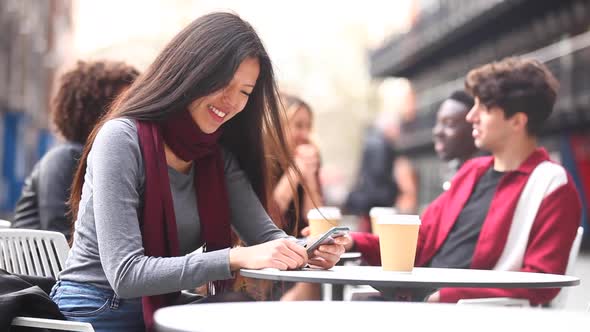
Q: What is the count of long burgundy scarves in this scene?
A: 1